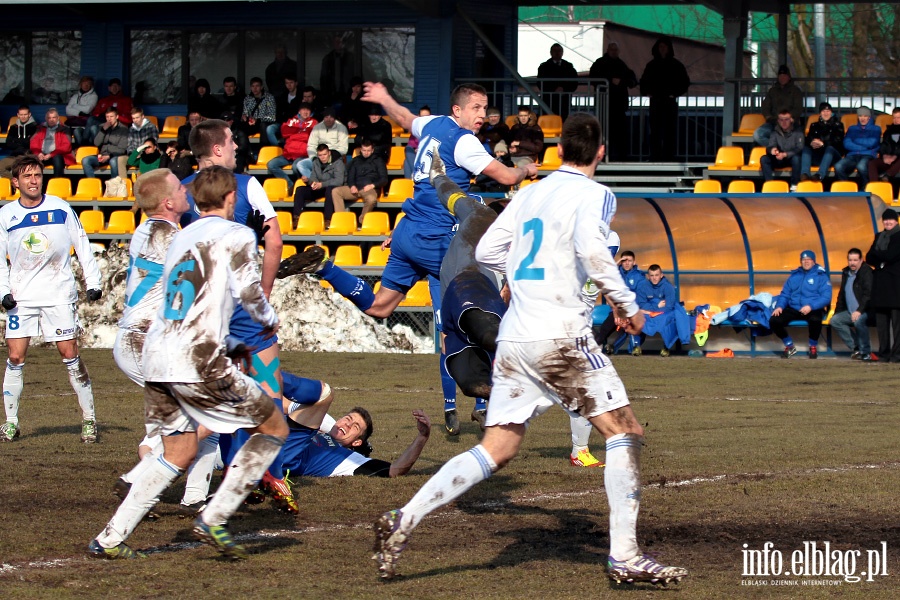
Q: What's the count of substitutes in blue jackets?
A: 3